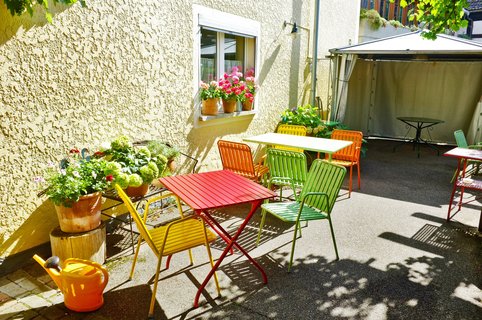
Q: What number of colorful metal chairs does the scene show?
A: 7